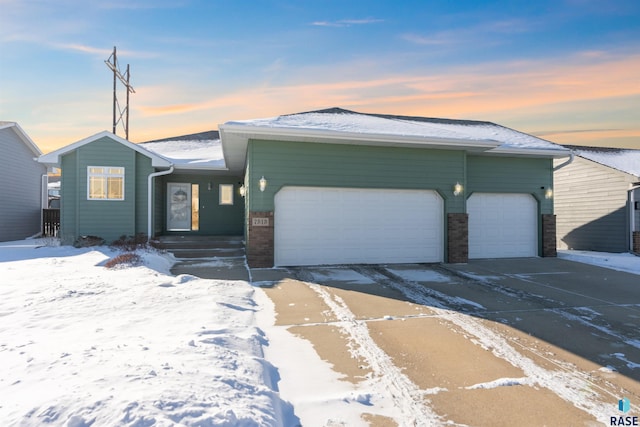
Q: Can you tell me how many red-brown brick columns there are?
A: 3